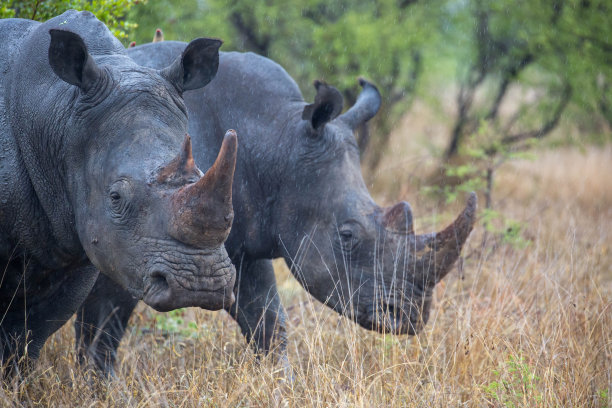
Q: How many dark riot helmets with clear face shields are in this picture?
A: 0